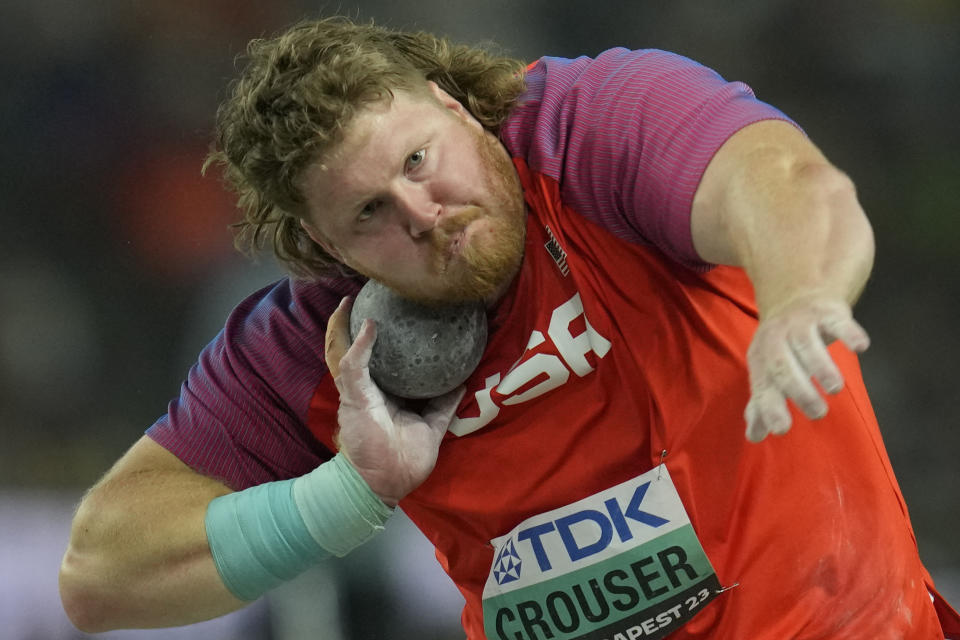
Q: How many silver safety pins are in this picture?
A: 2